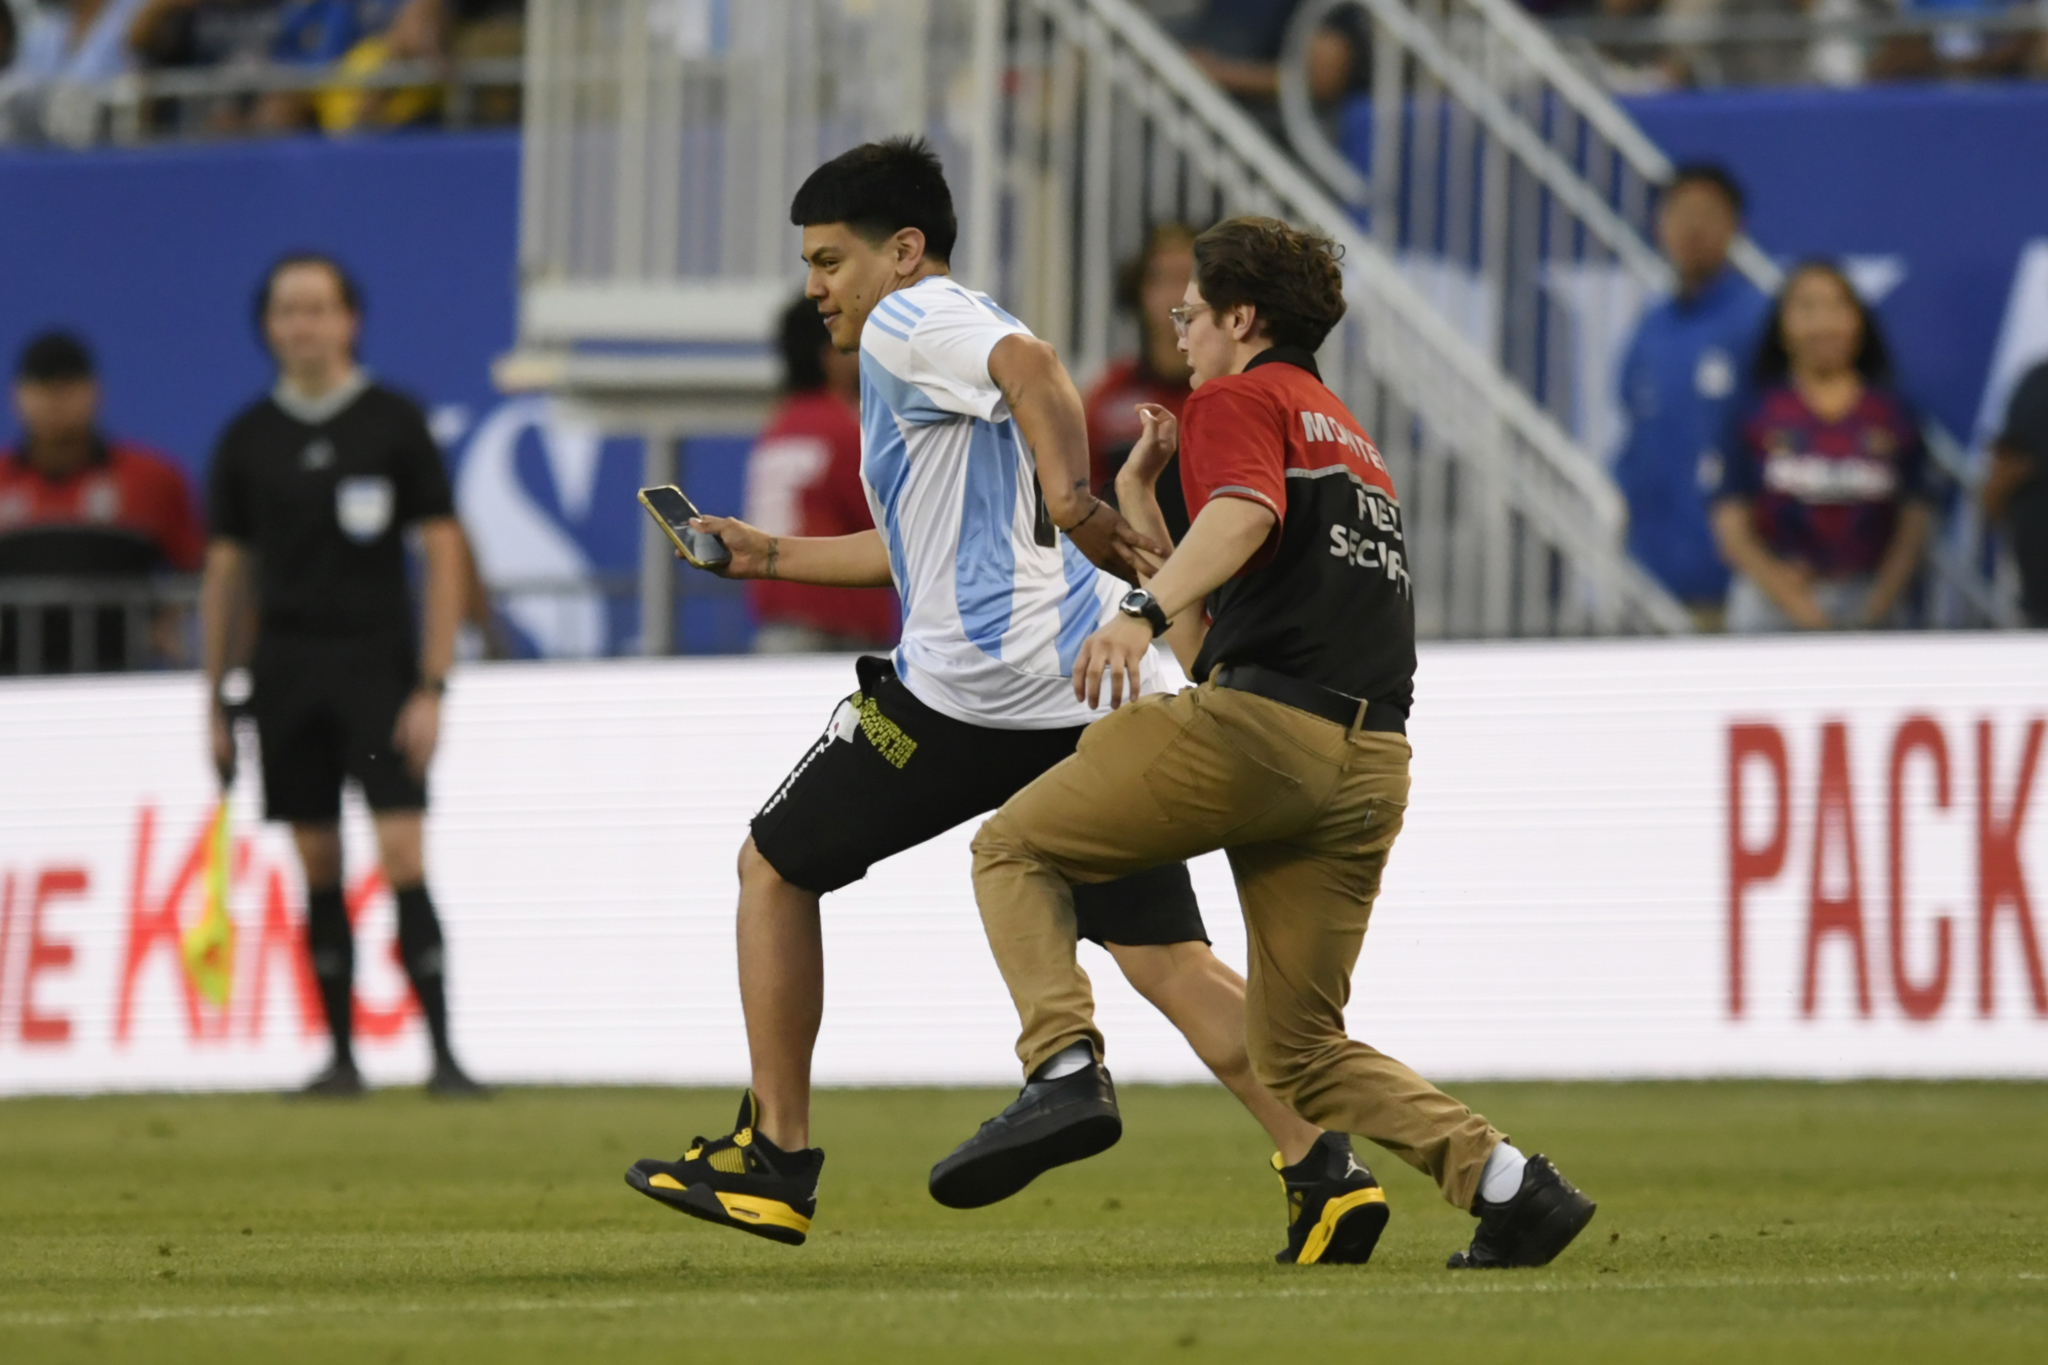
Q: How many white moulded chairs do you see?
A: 0